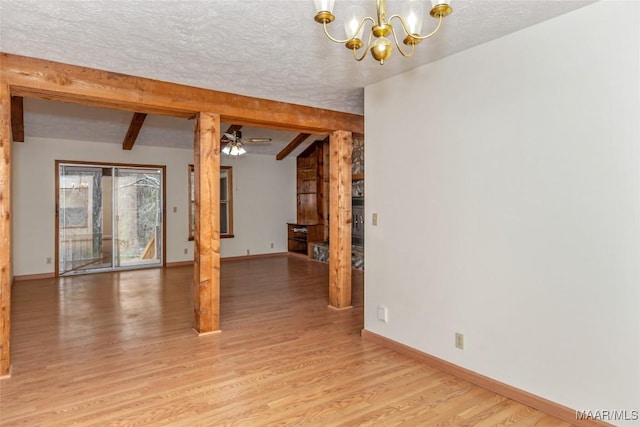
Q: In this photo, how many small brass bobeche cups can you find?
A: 4